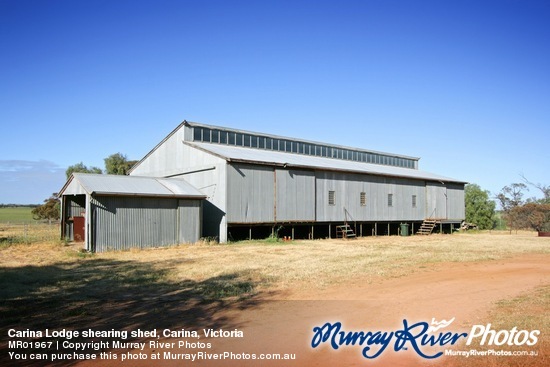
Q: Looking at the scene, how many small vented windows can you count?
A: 4